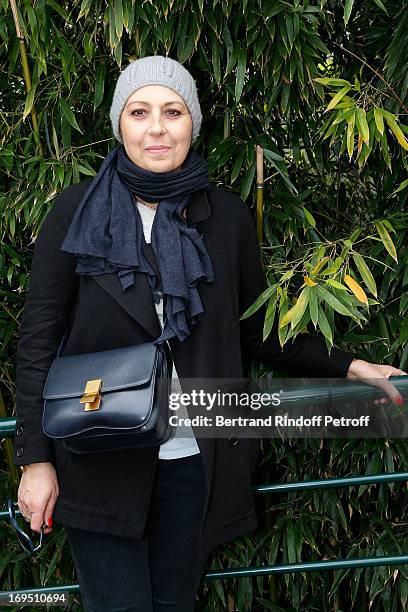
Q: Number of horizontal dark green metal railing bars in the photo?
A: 3